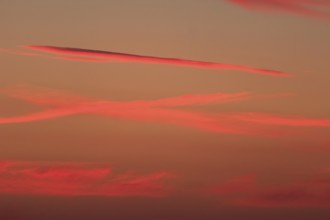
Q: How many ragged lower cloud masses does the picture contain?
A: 2